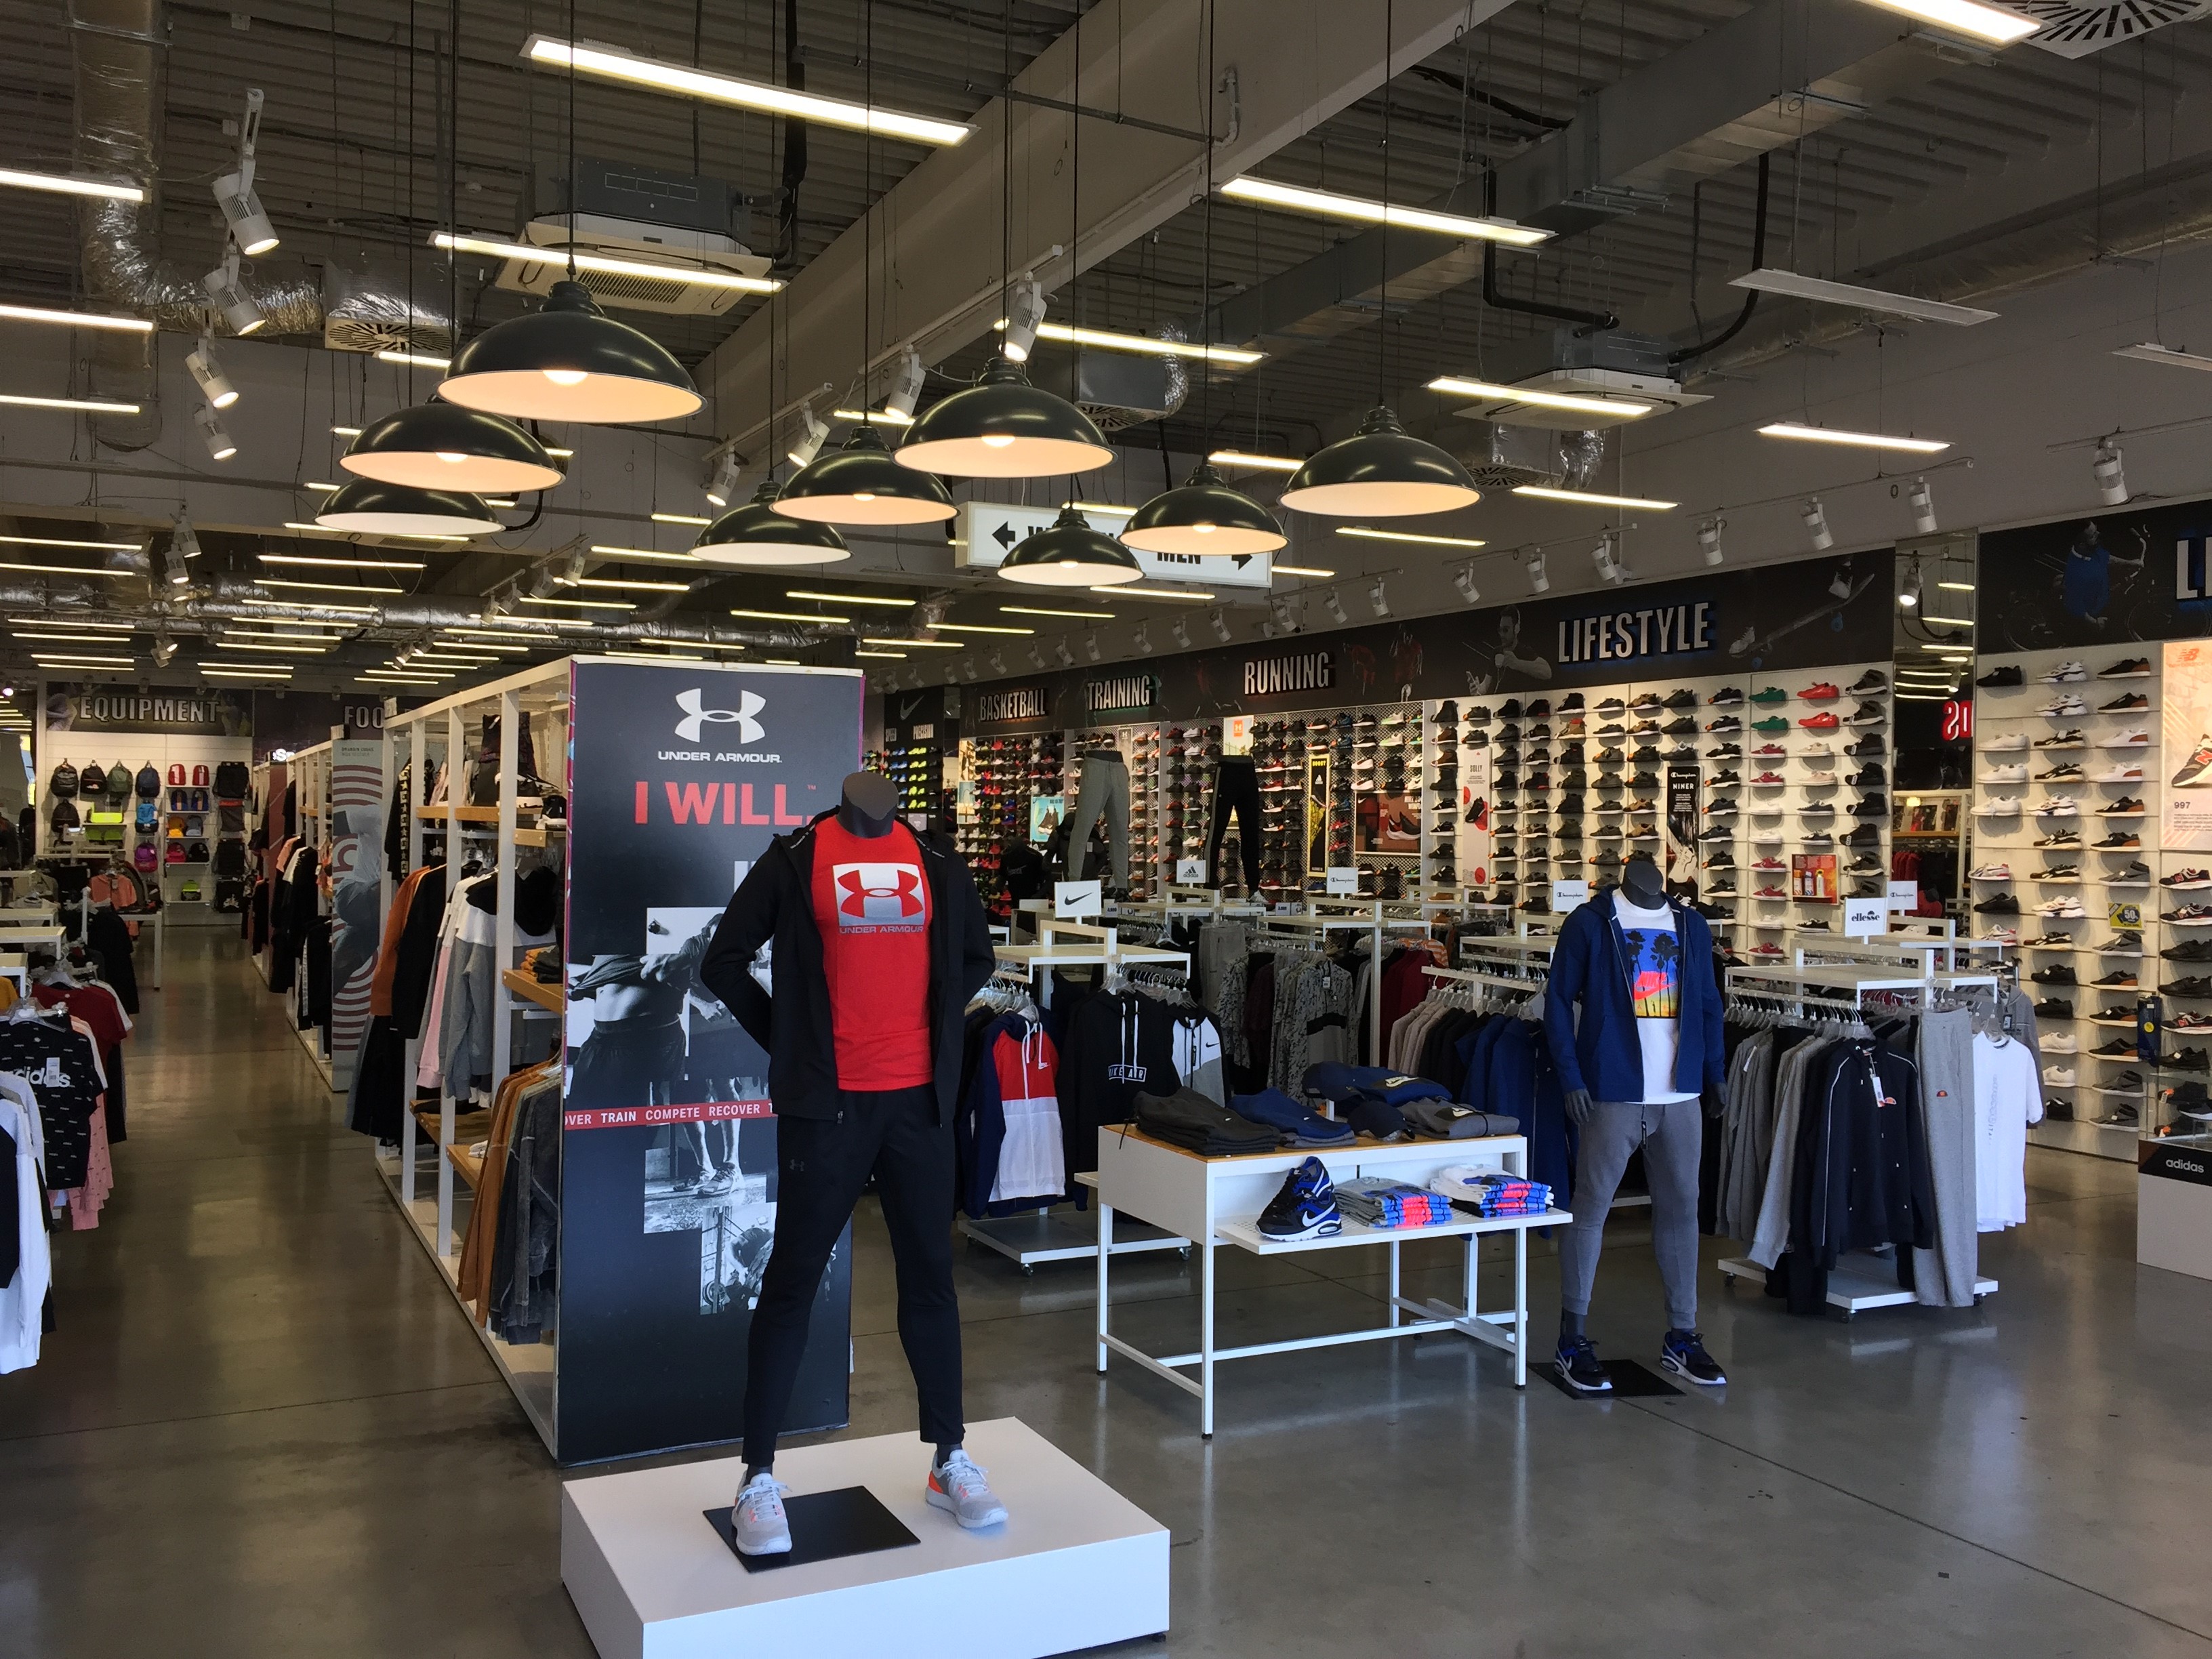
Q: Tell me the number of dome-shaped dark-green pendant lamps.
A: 9